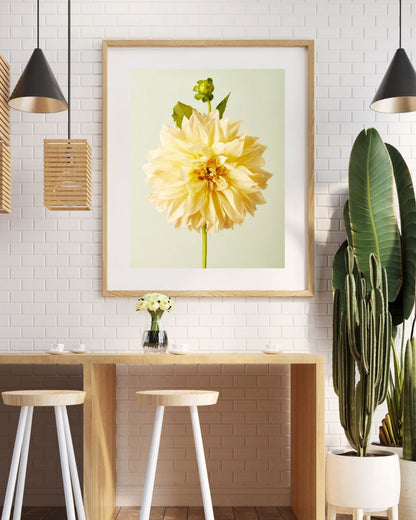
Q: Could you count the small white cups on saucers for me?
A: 4